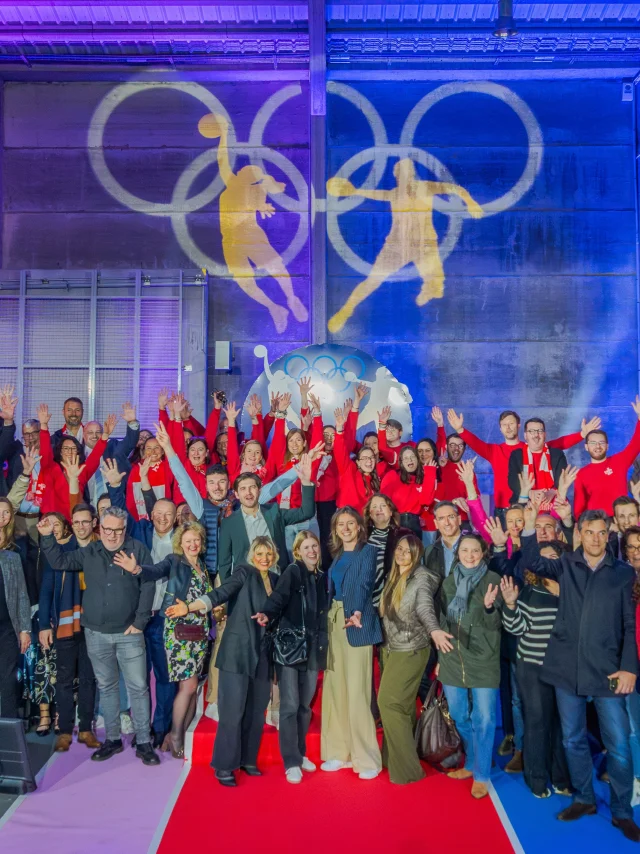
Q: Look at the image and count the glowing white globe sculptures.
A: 1